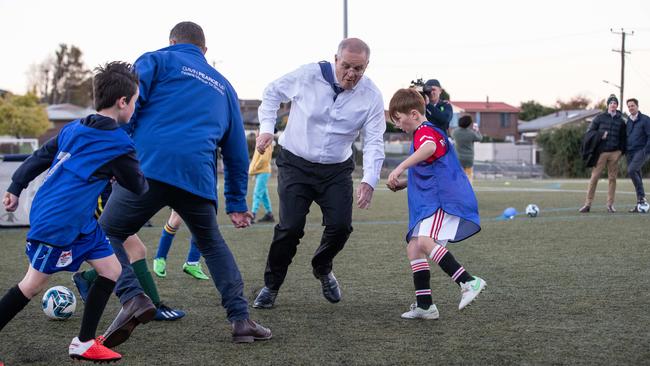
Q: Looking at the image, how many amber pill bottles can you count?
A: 0